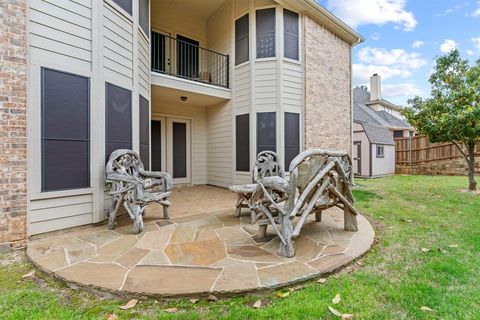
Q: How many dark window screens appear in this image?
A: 11